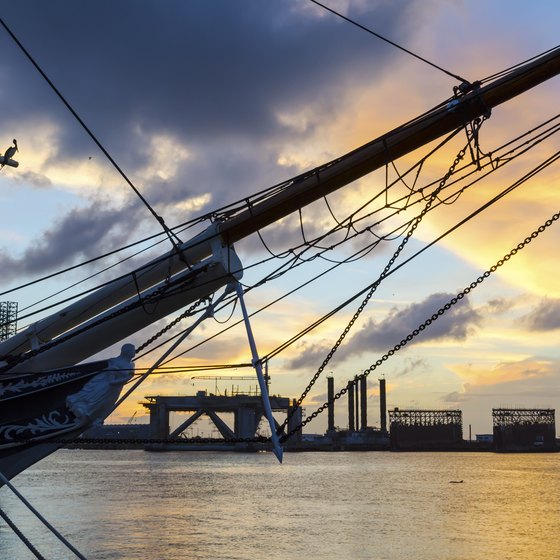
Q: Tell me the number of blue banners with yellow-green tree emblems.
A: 0